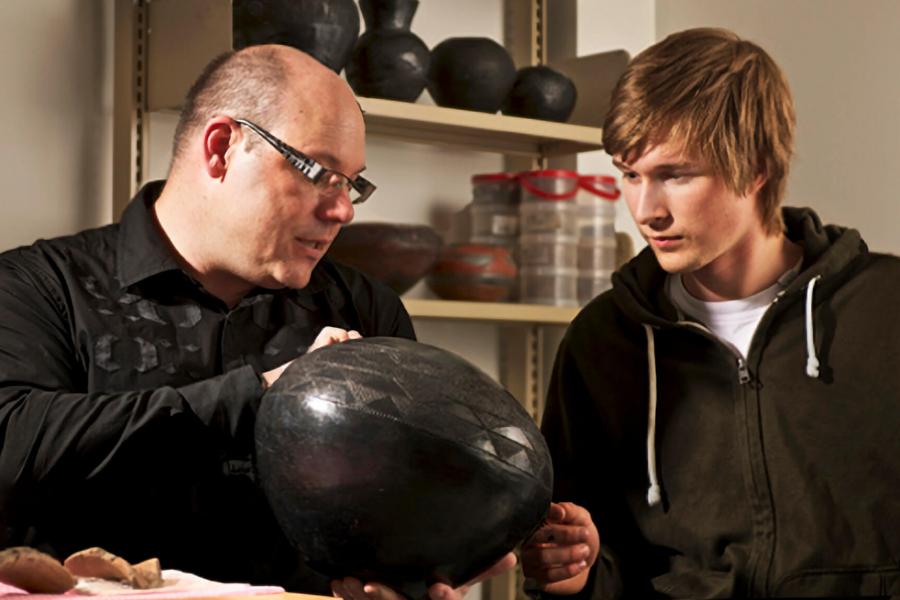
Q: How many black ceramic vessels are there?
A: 5